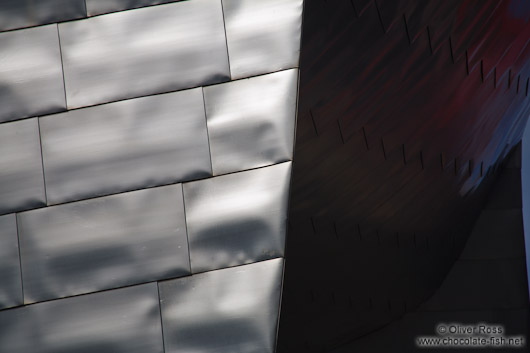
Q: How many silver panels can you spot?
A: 13